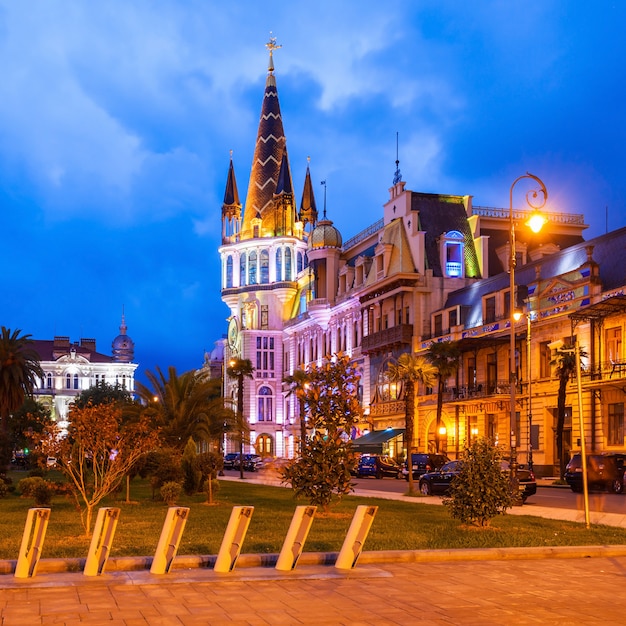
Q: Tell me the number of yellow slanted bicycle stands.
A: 6